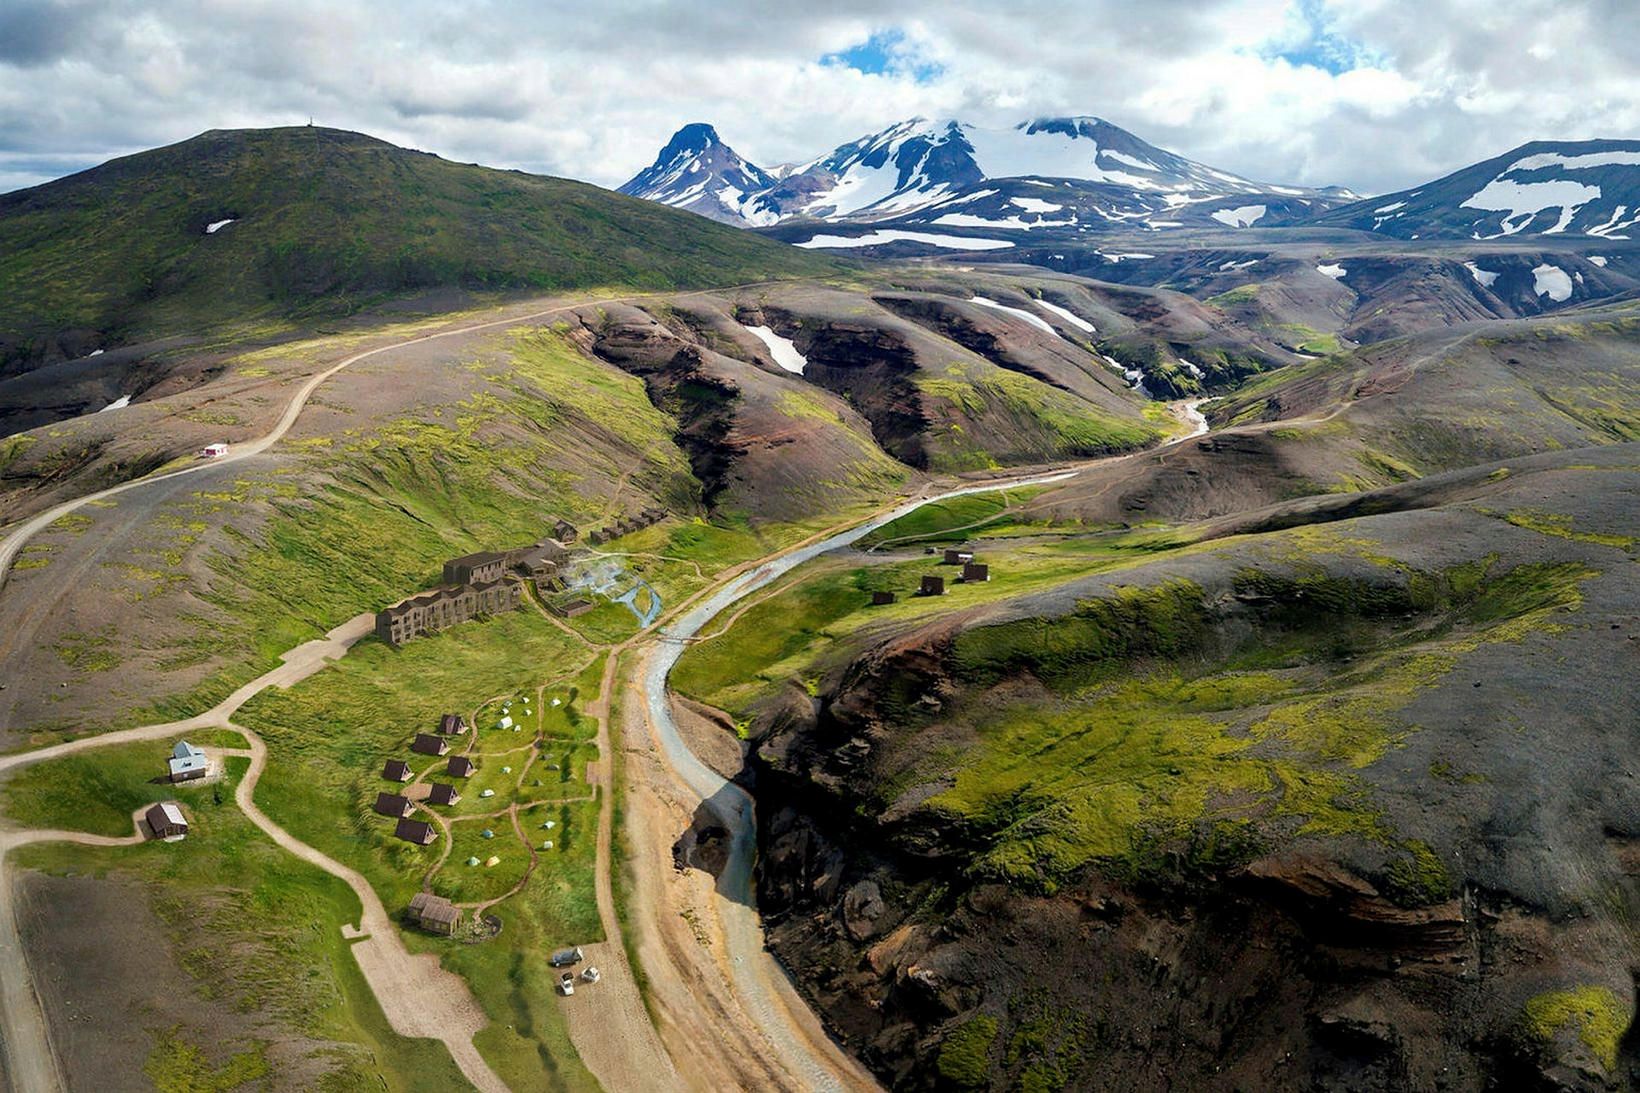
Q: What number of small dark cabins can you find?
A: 11